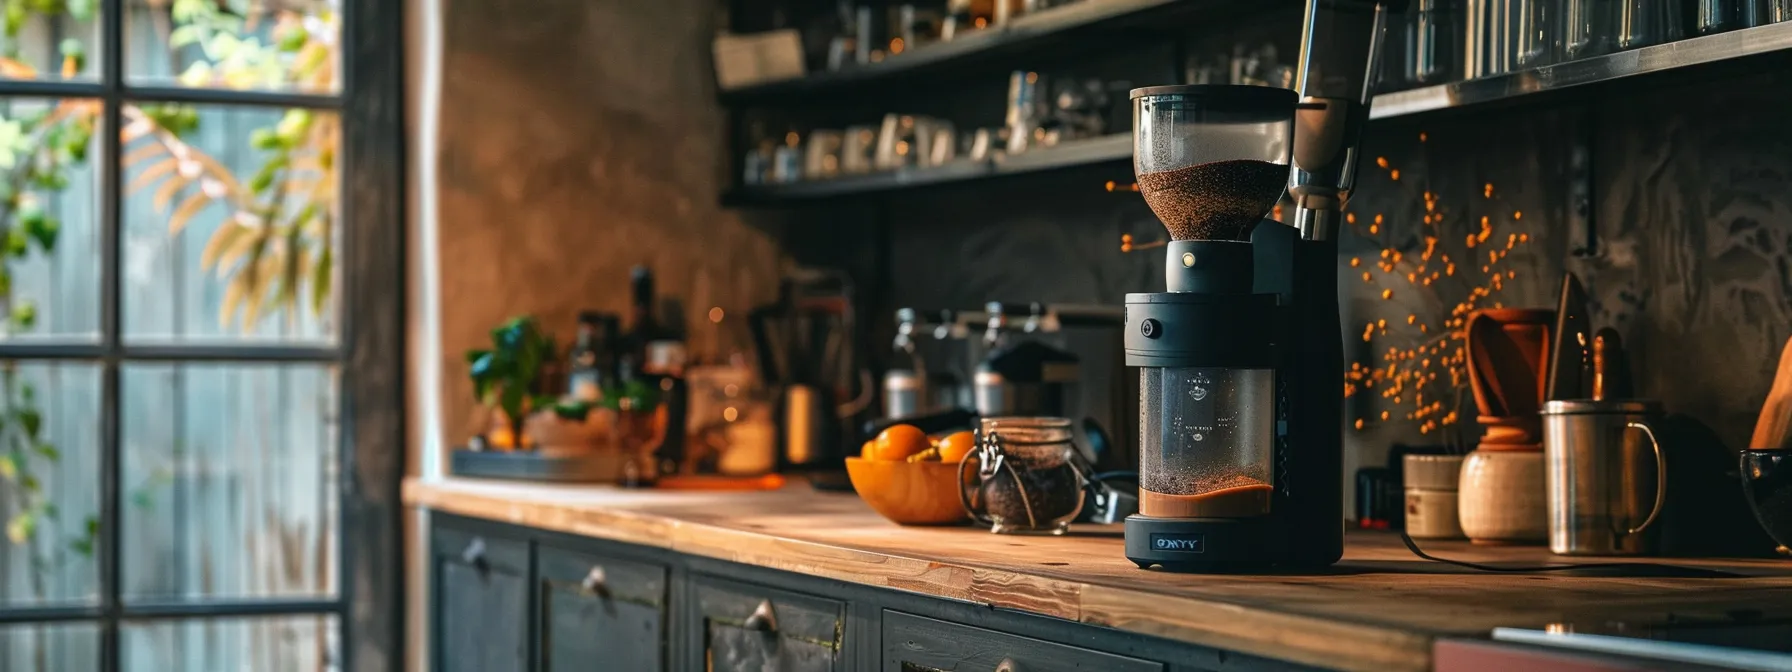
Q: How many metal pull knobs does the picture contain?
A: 4